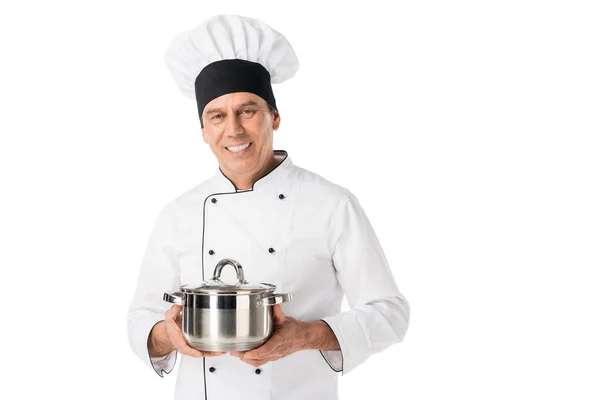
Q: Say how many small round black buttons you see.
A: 6